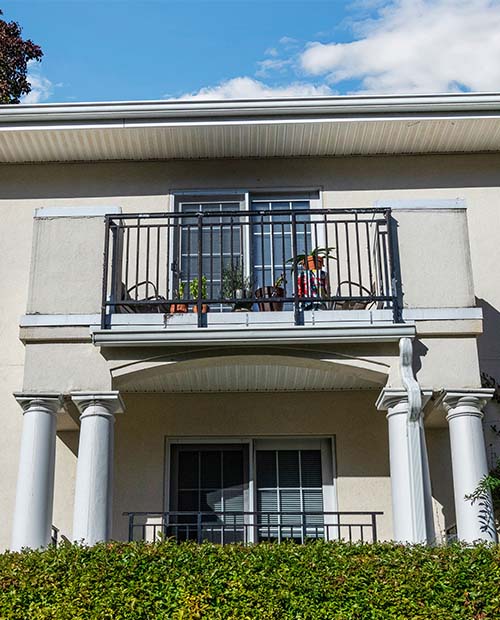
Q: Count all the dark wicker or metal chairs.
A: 2